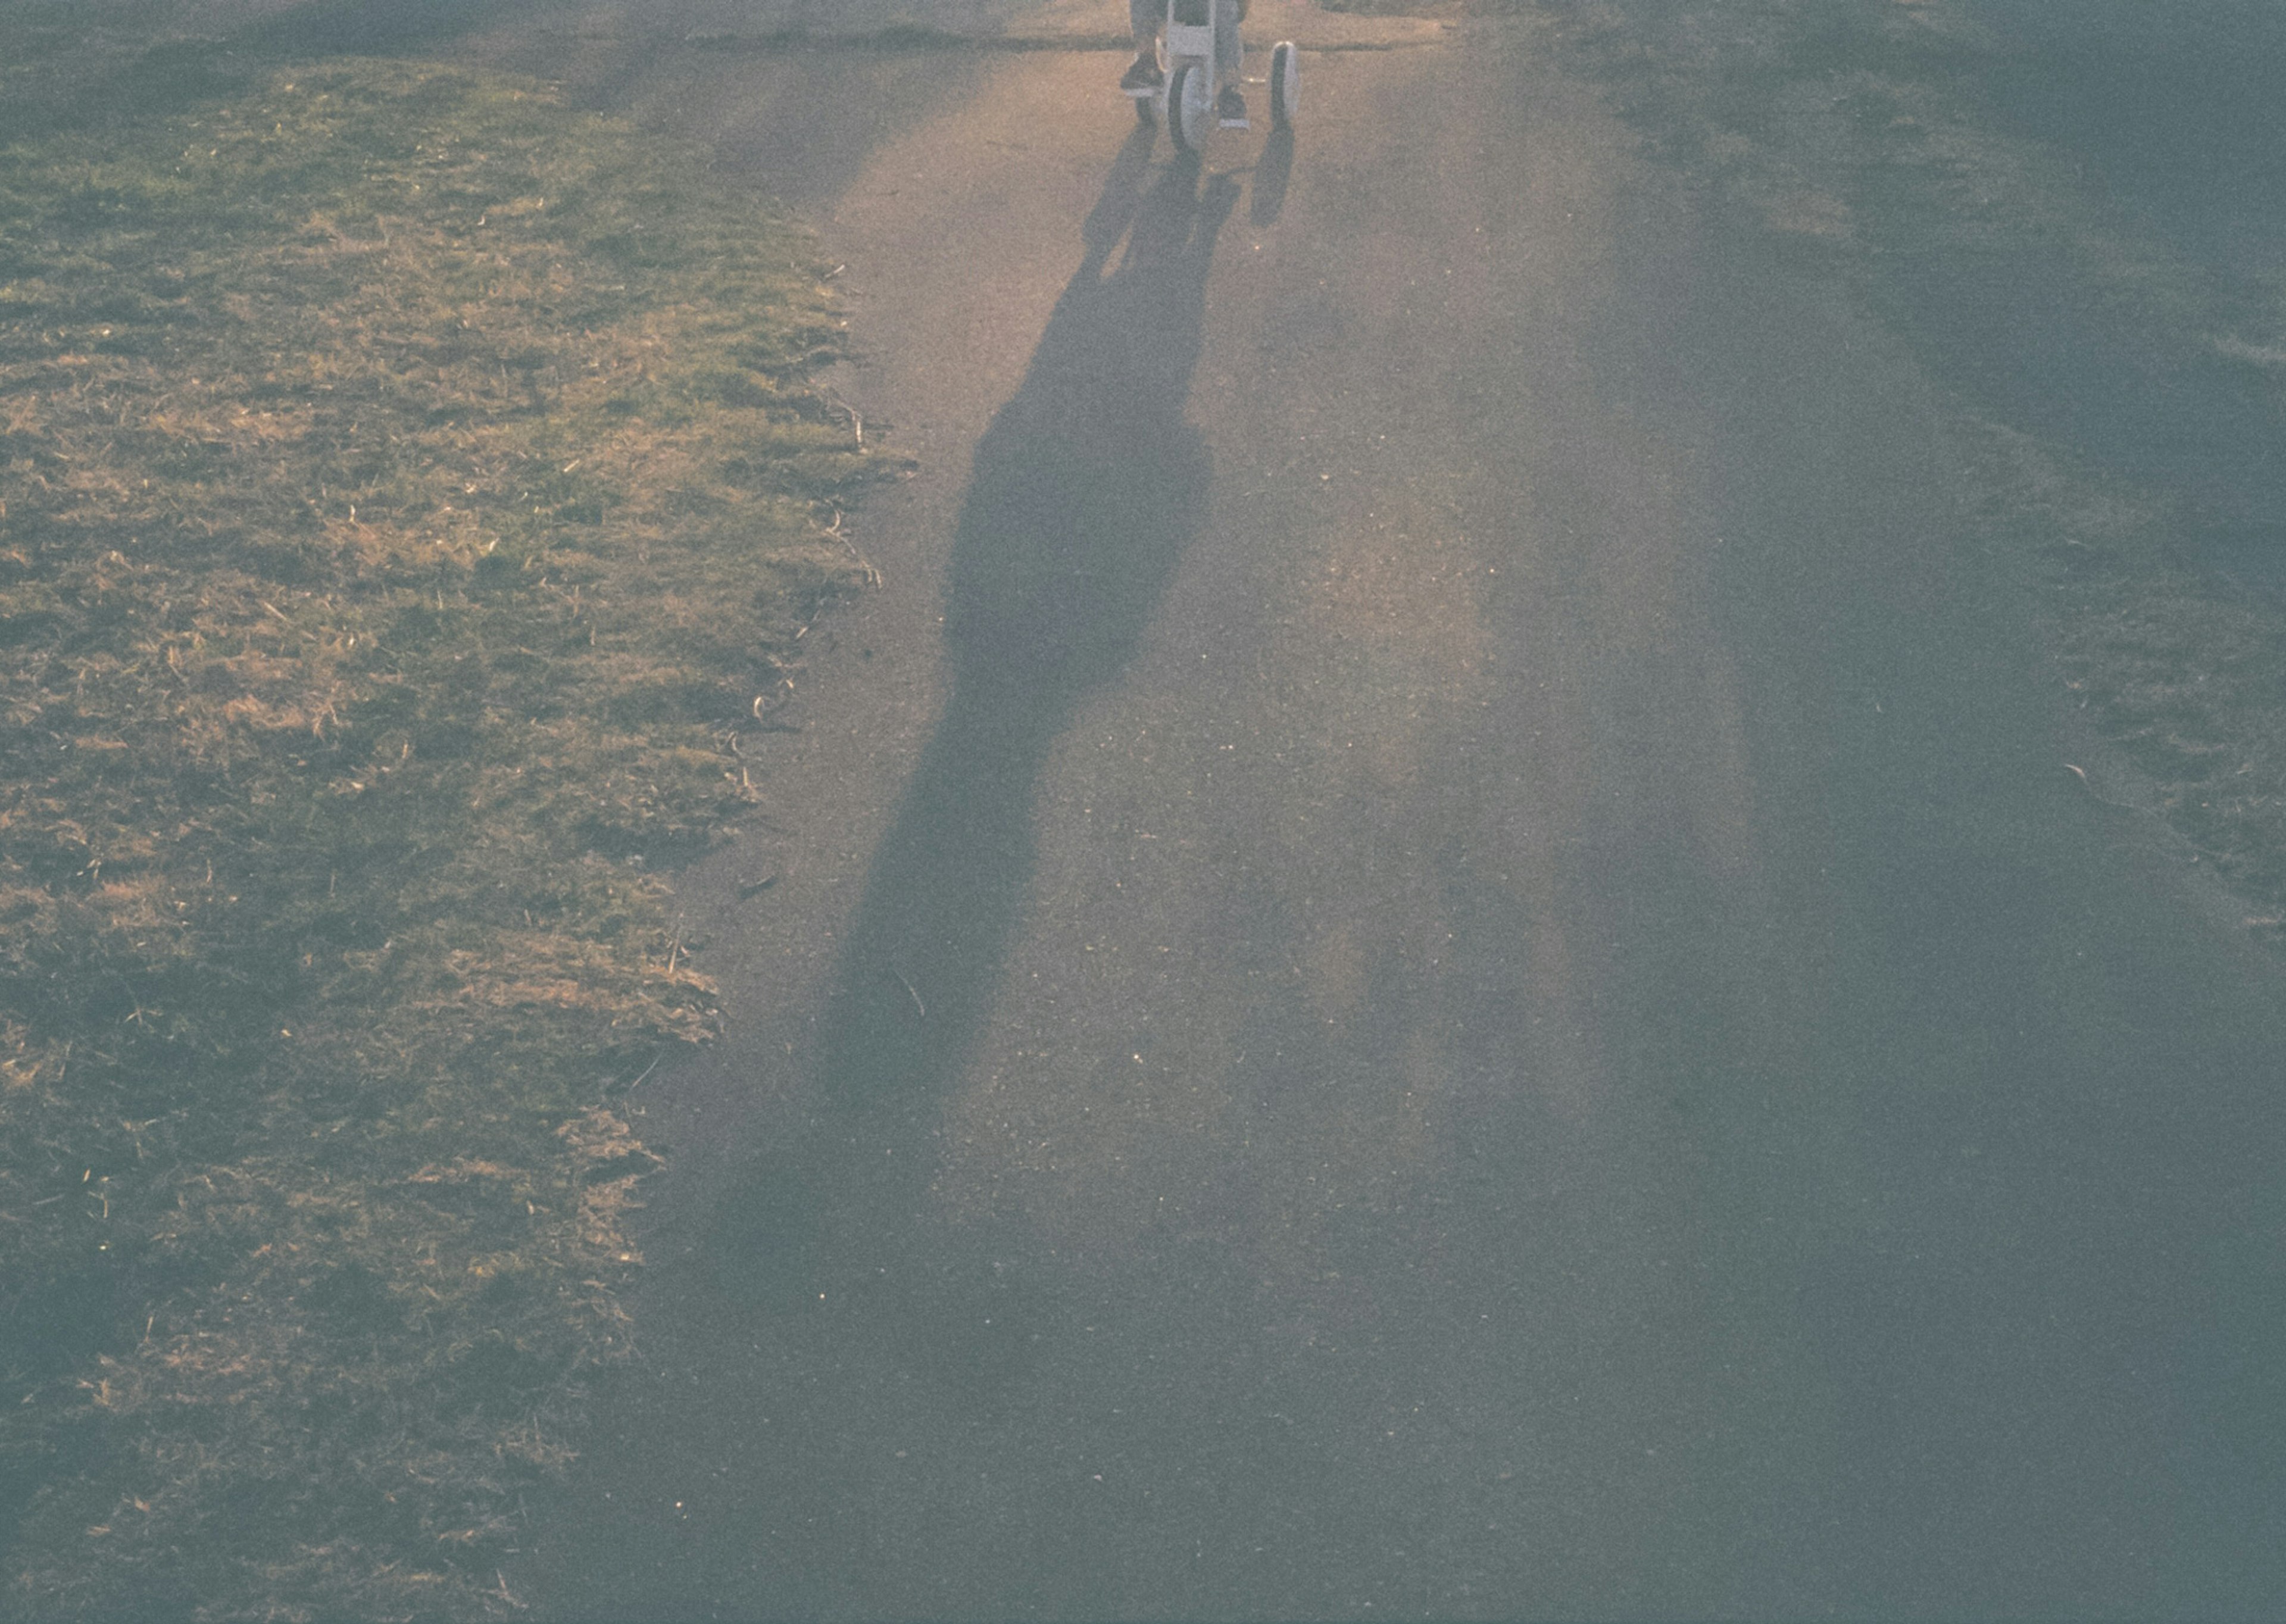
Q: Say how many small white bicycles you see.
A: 1